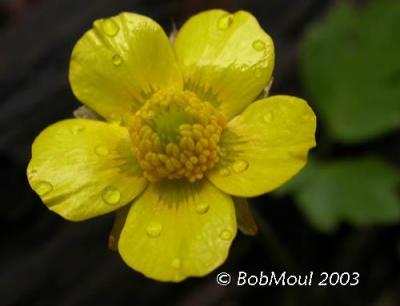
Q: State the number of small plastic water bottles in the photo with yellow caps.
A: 0